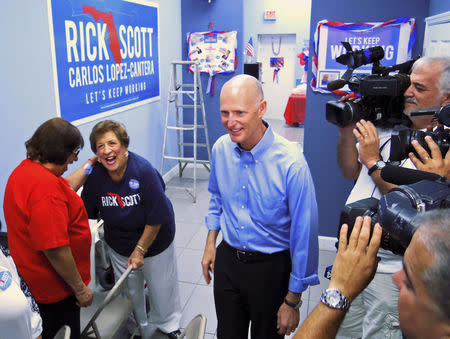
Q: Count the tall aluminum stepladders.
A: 1